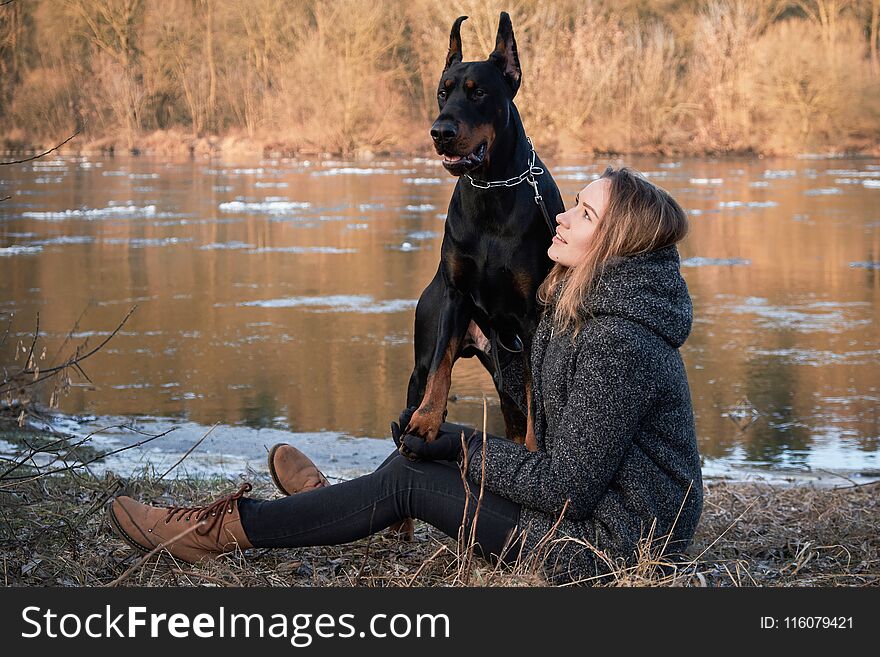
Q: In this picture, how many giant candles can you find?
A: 0